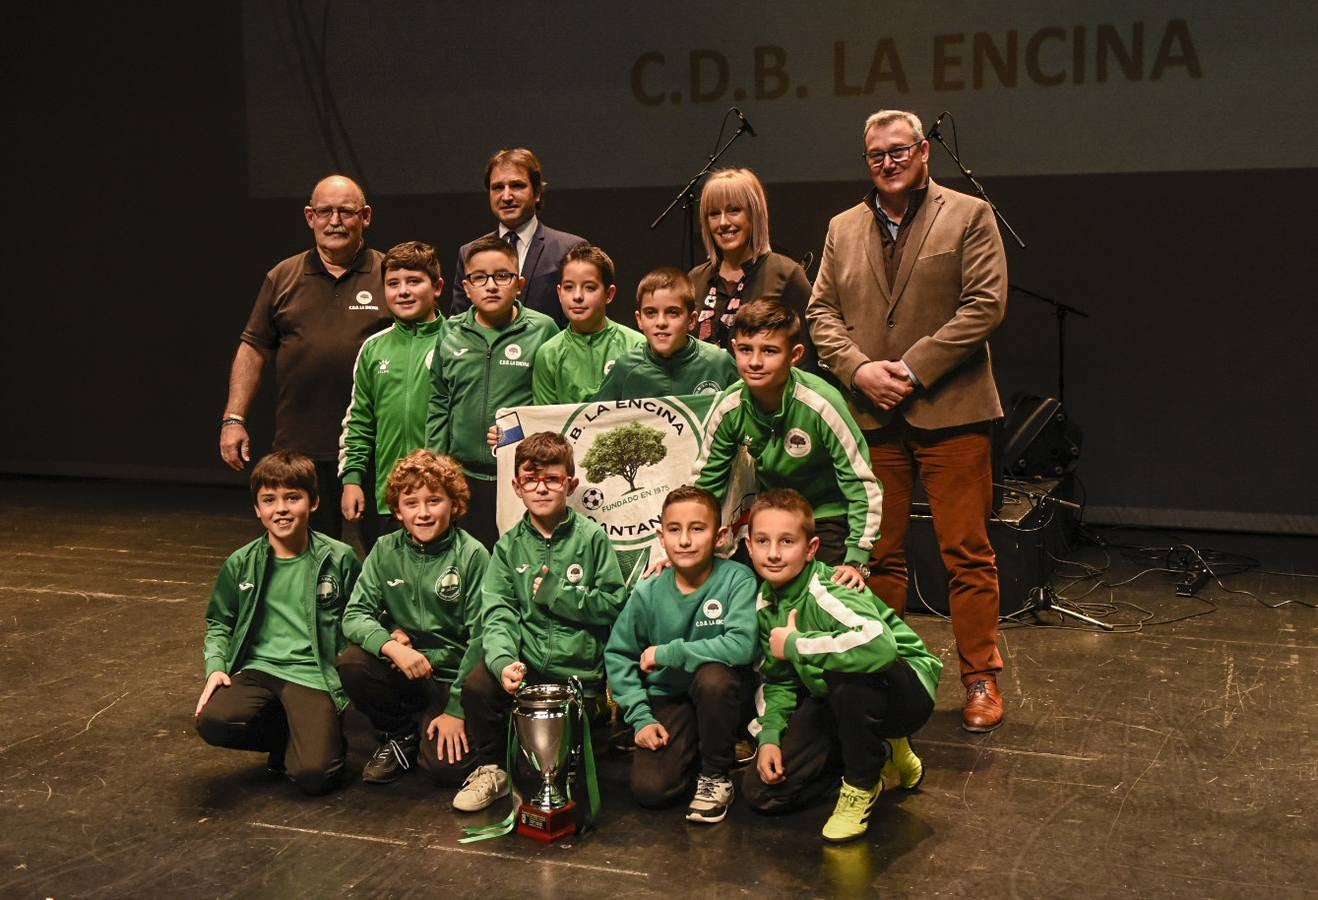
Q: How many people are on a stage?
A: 14